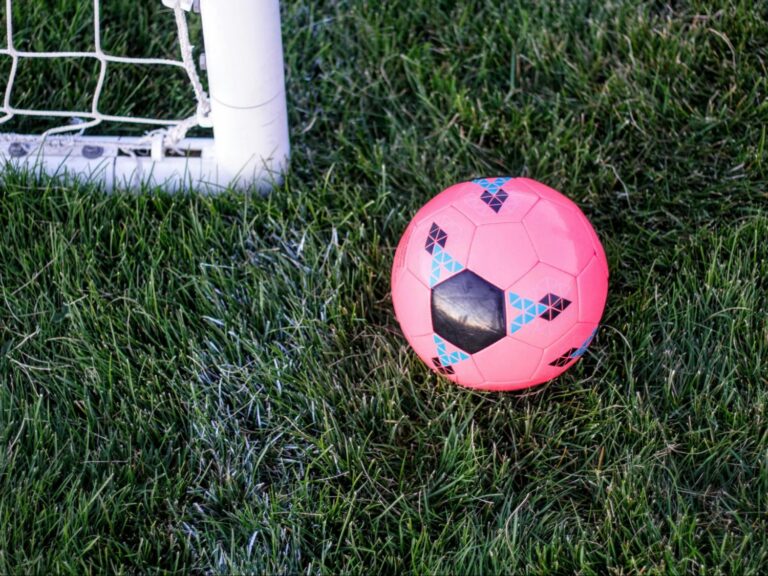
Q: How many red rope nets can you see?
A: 0